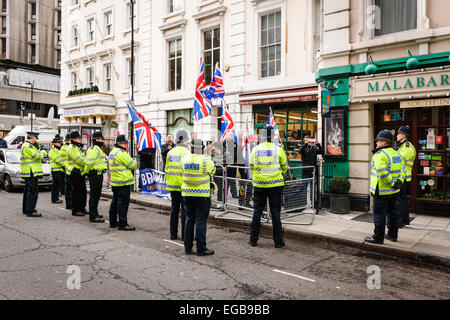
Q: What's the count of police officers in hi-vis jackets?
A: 11